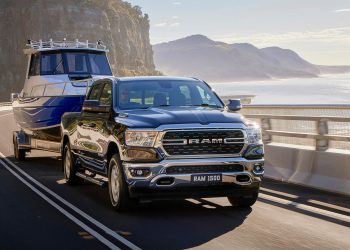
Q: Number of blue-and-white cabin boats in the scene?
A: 1